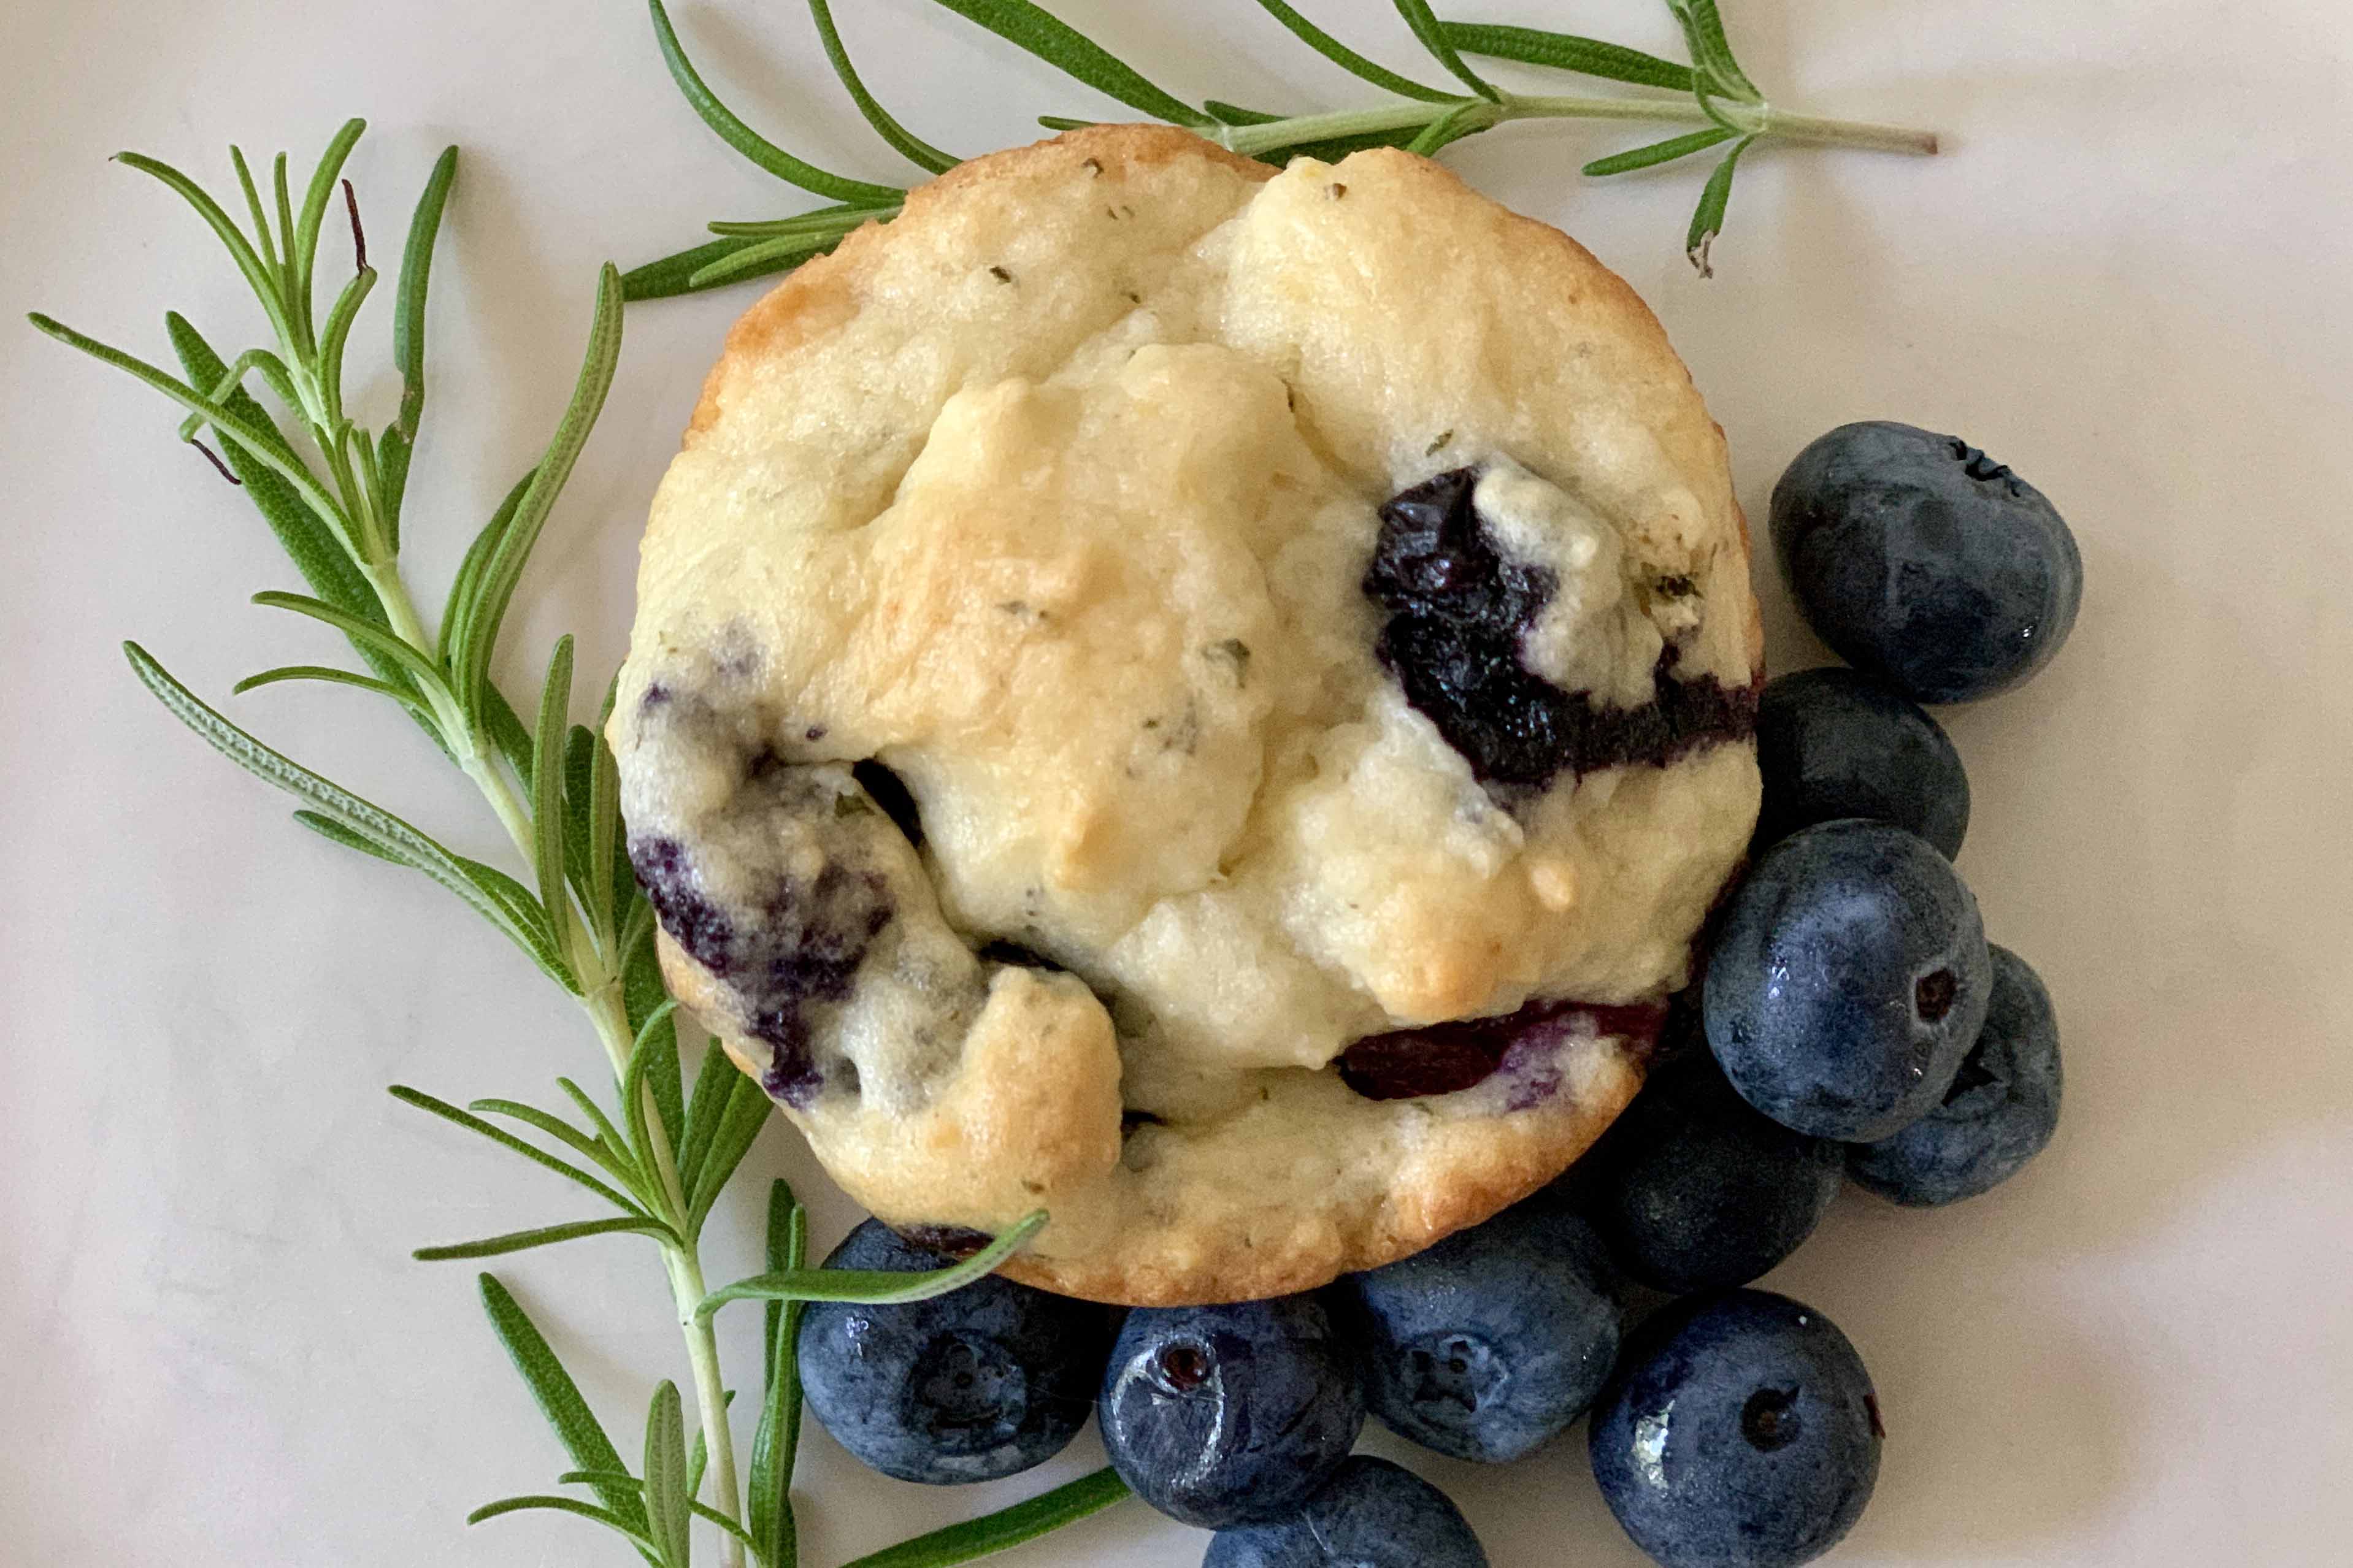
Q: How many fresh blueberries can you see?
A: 10